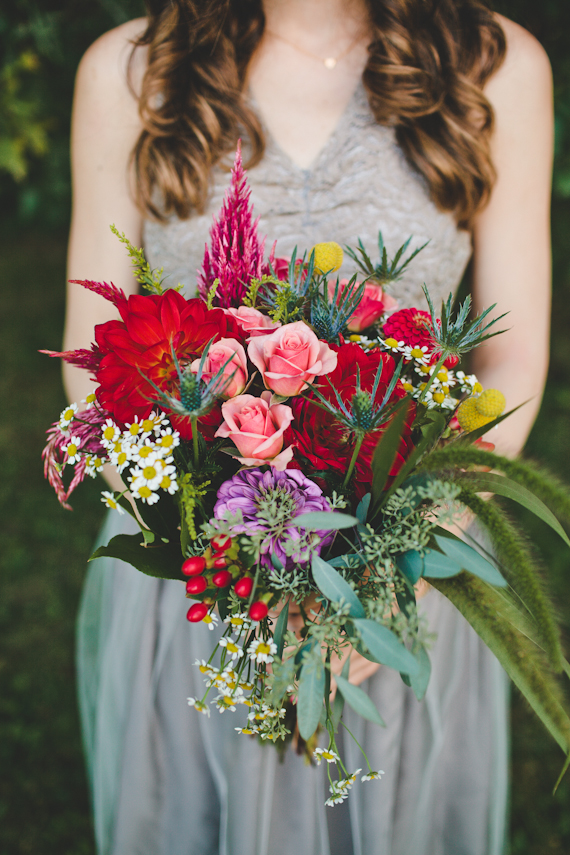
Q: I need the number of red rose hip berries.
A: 8